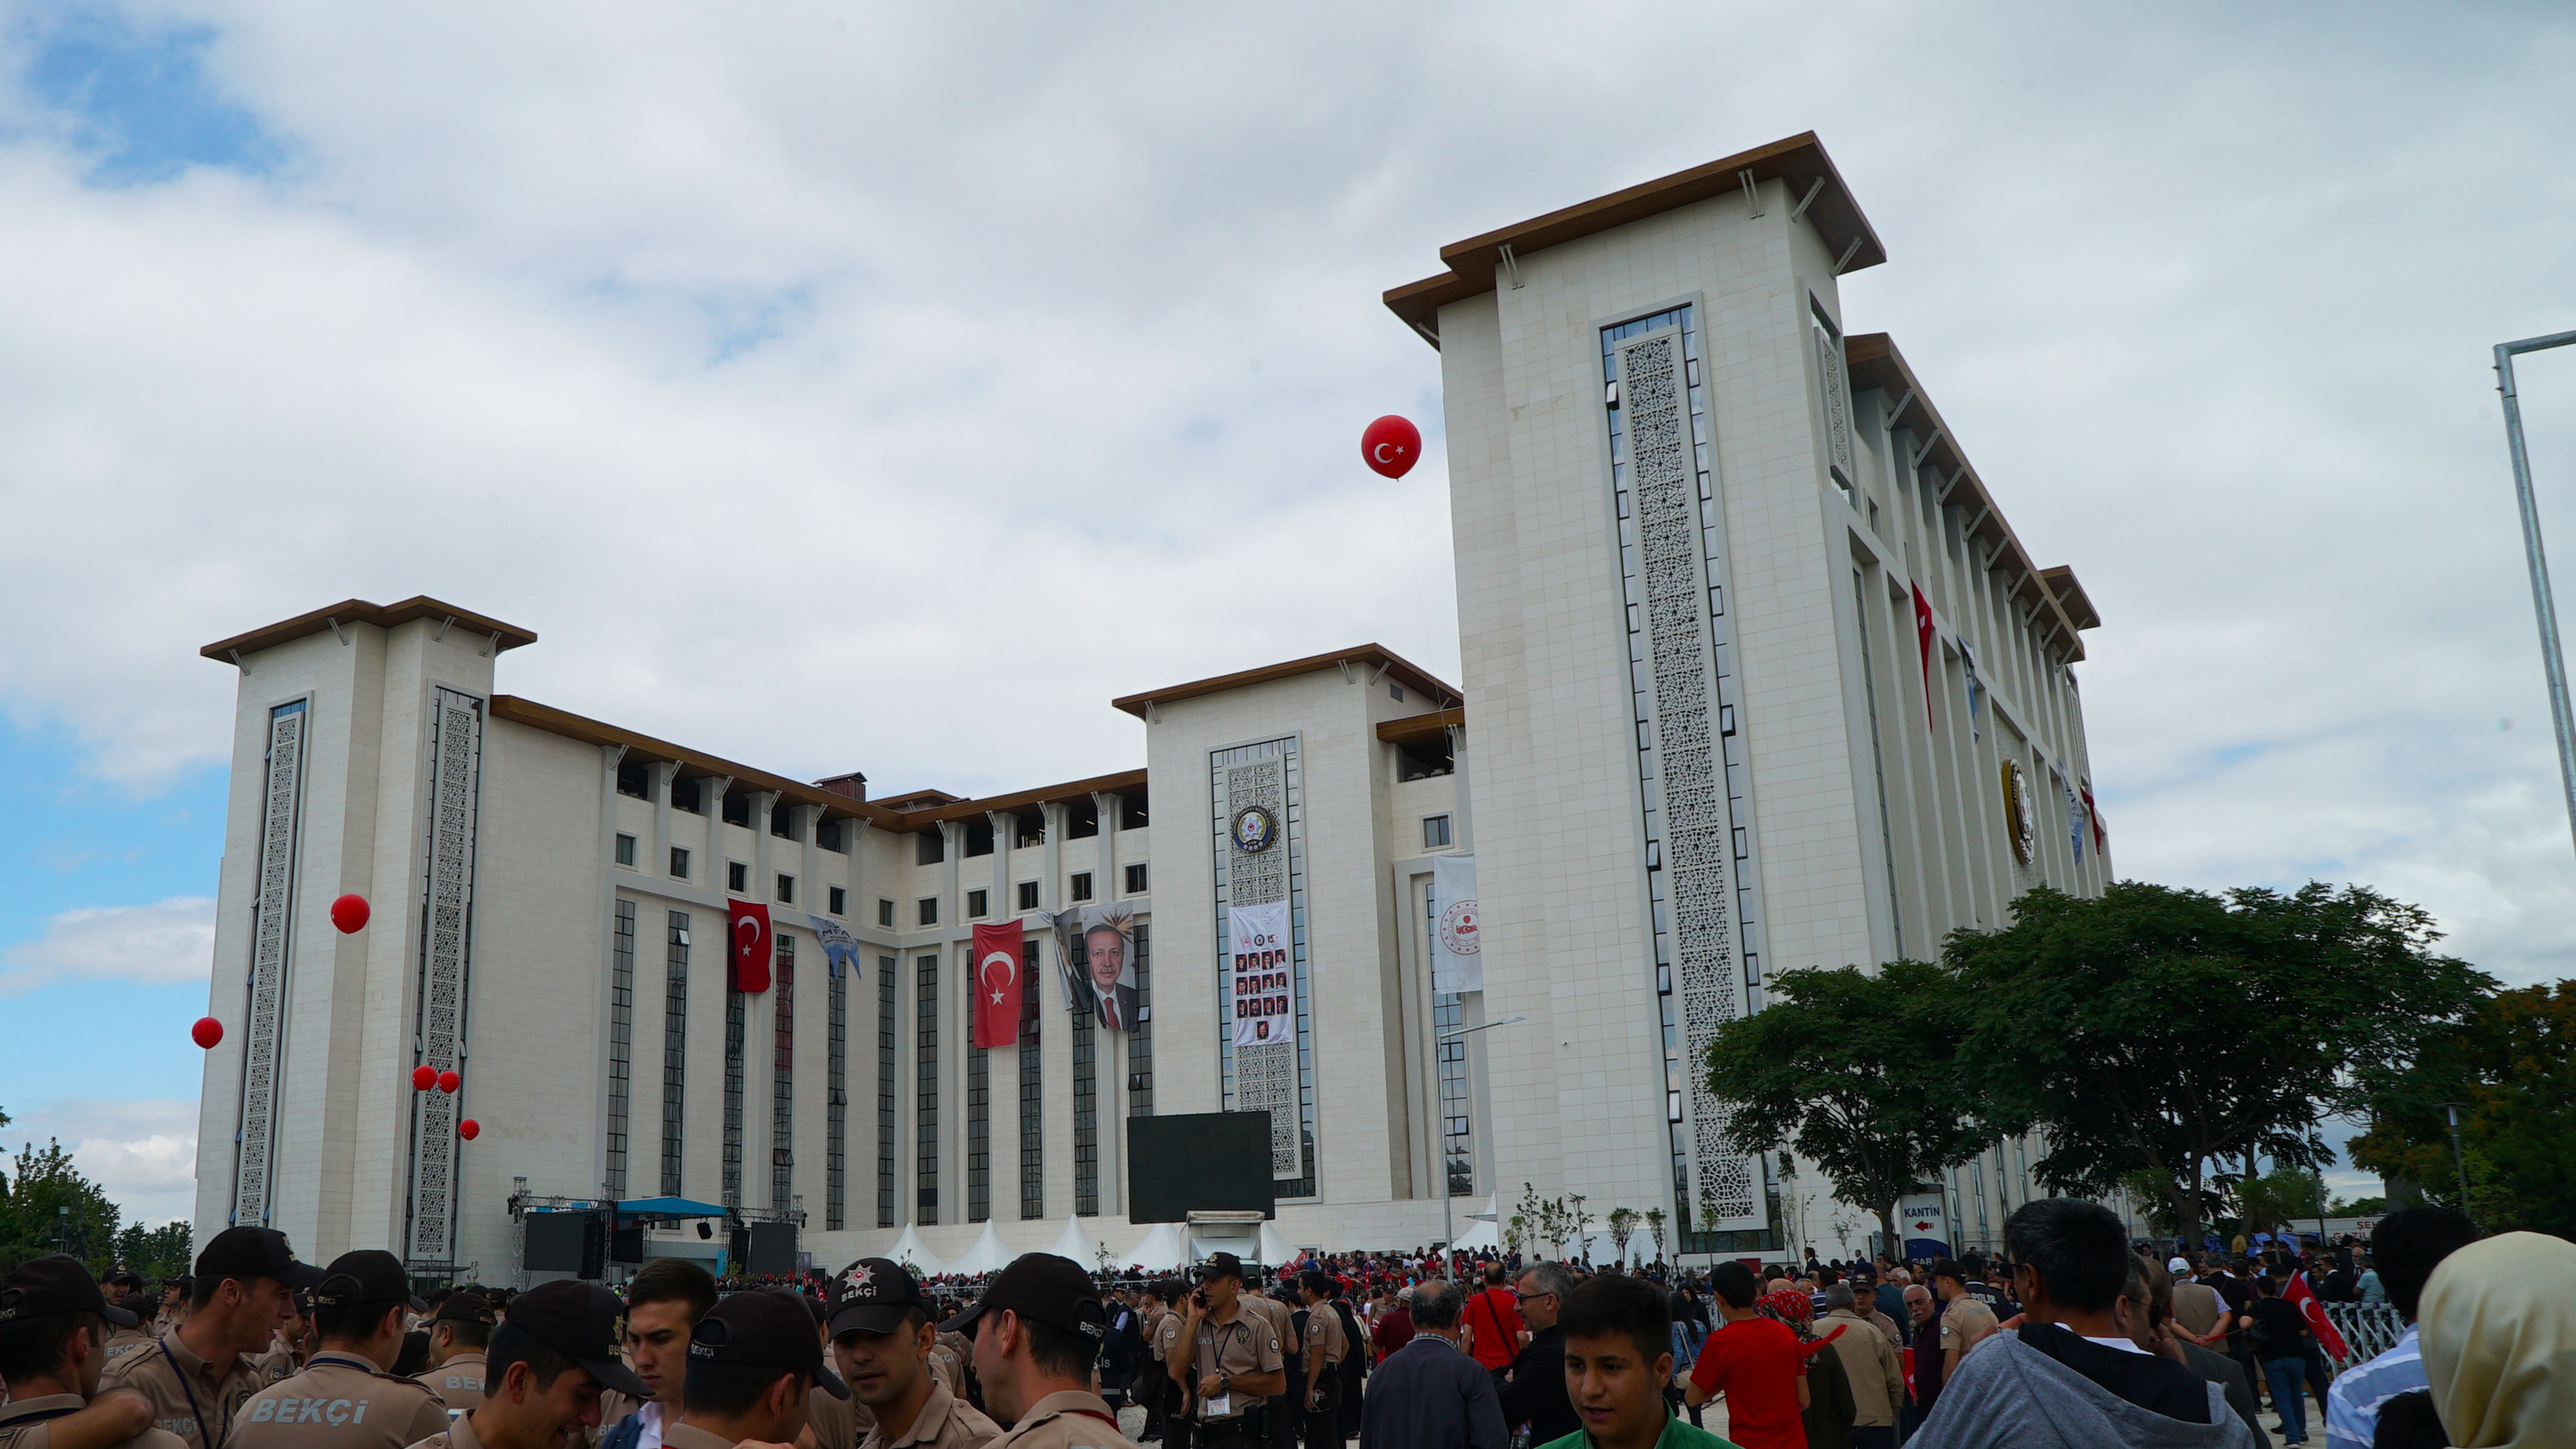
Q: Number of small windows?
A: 12